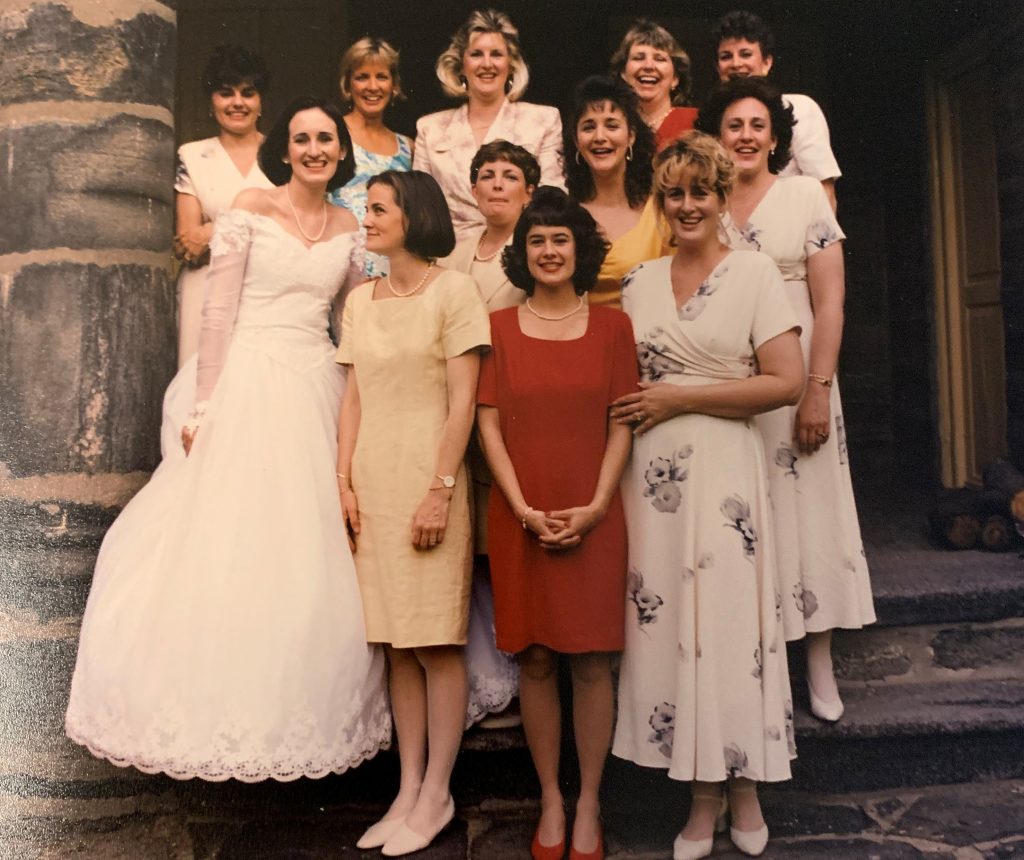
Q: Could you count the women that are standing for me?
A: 12